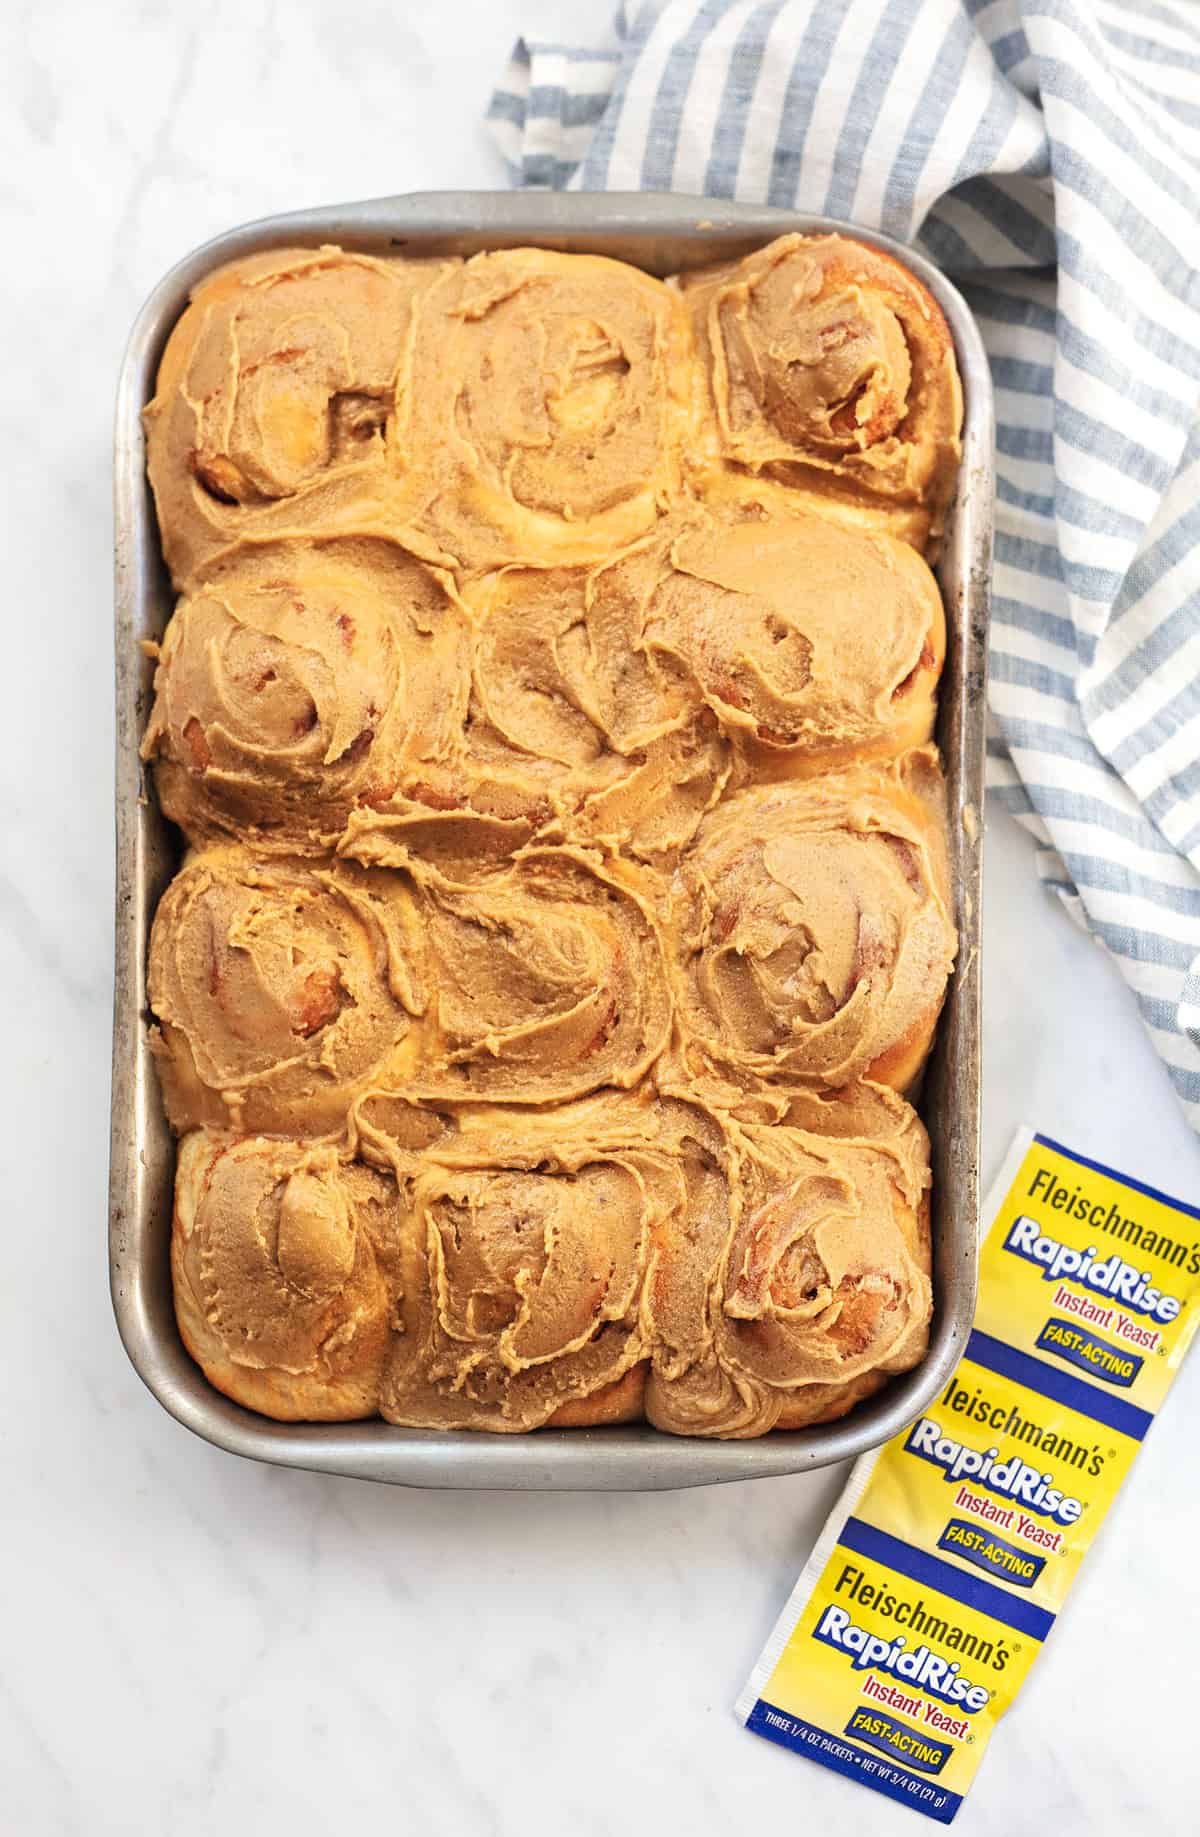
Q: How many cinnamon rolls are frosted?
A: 12